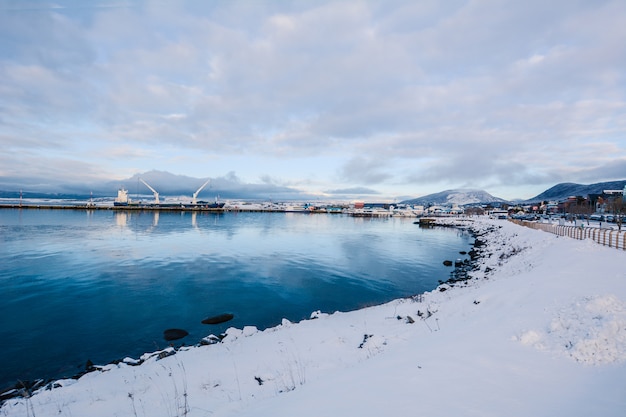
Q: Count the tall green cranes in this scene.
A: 0